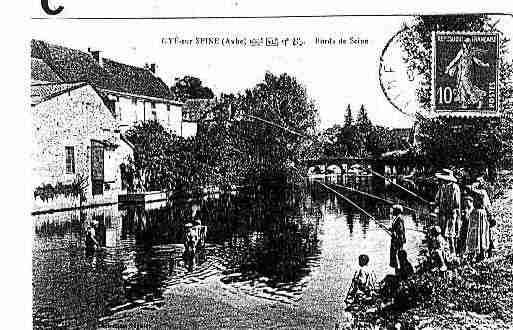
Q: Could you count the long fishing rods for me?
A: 3